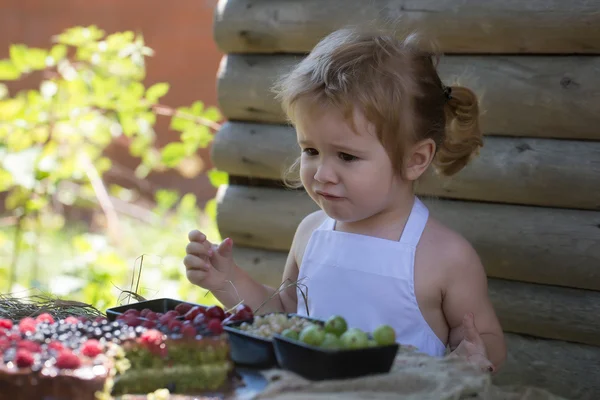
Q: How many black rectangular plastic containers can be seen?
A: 3